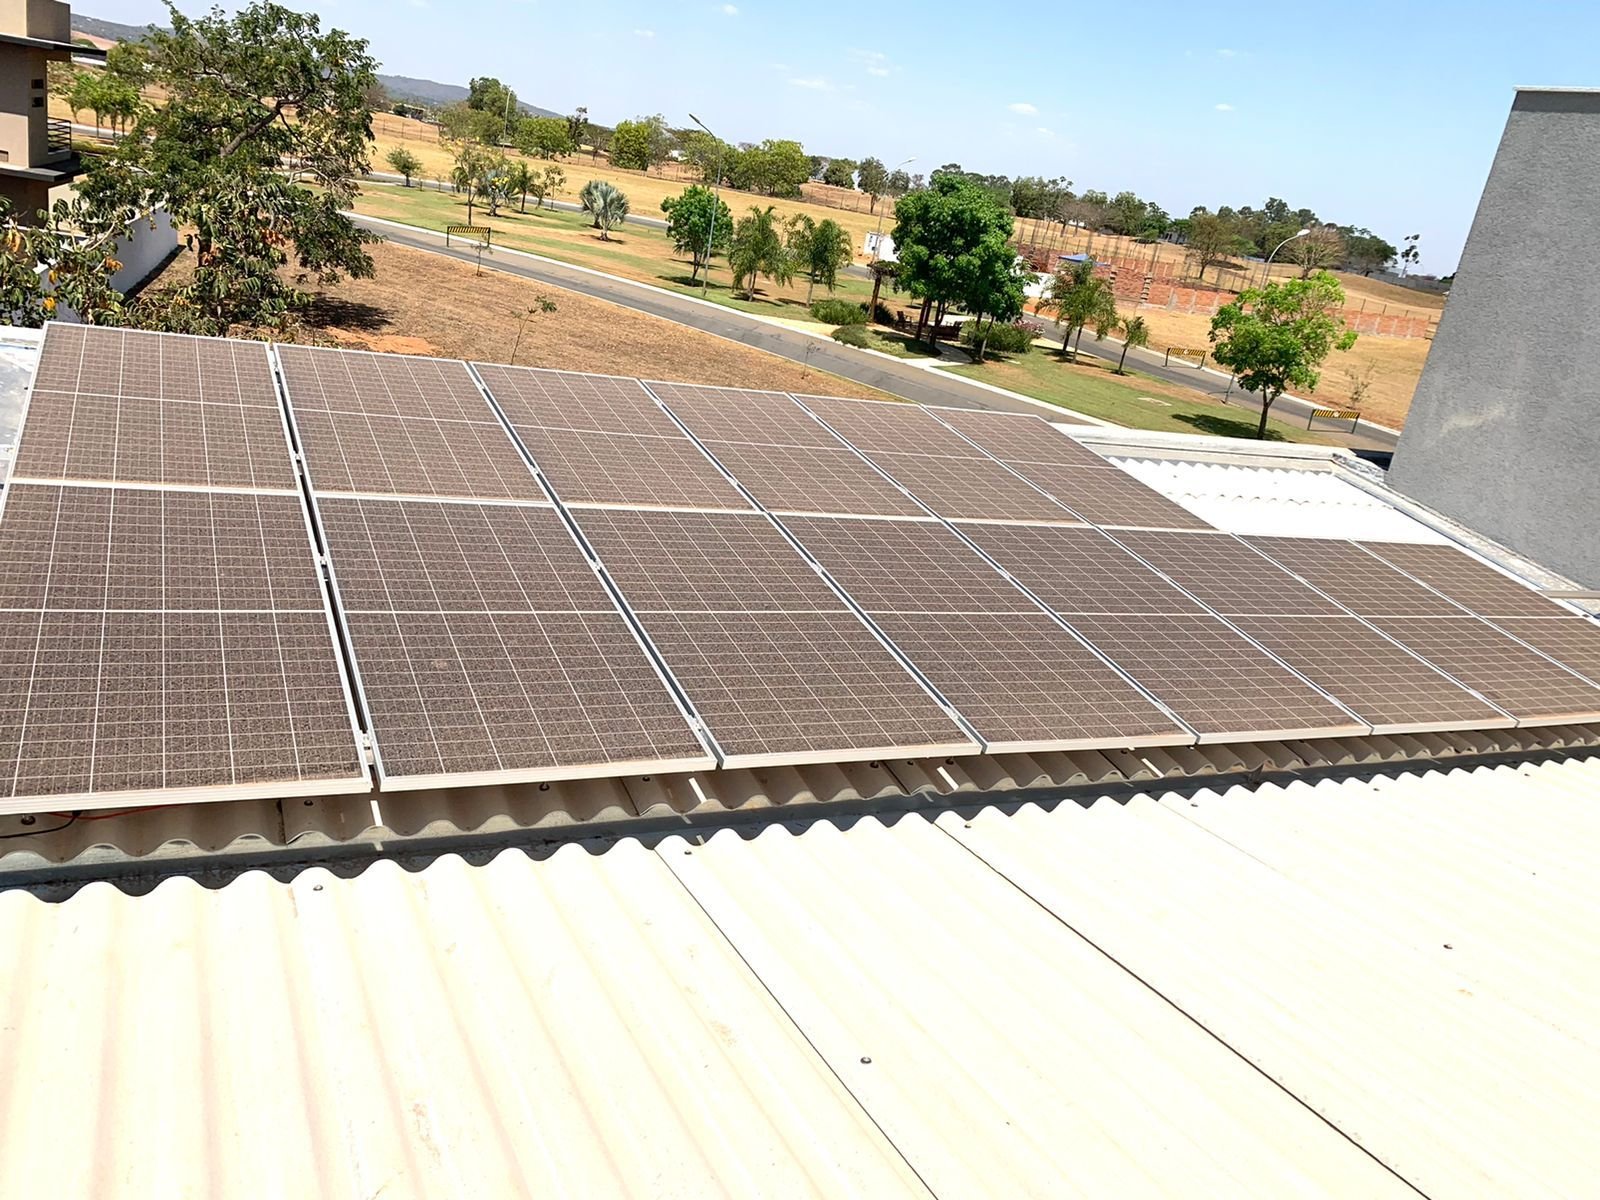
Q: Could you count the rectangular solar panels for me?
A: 14